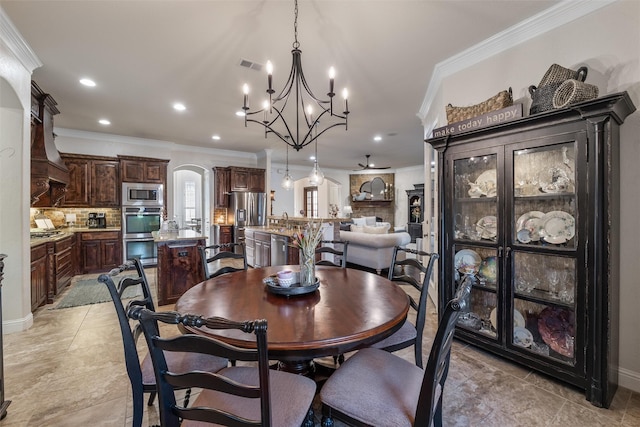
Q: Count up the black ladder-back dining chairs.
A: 6